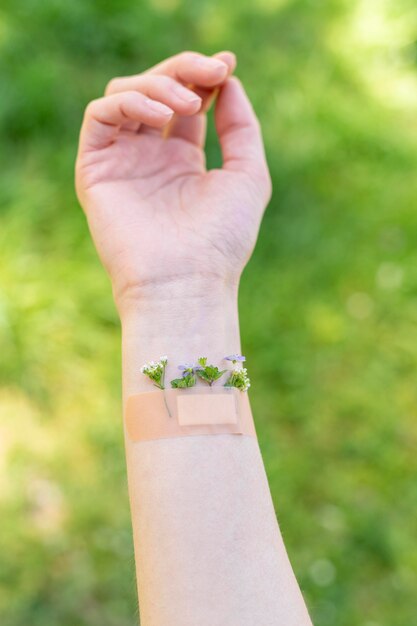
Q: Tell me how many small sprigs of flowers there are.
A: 4